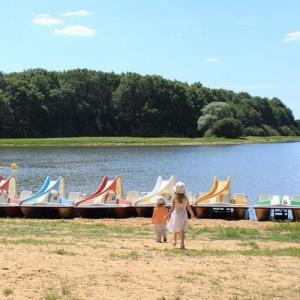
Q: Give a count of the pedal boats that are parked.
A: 6